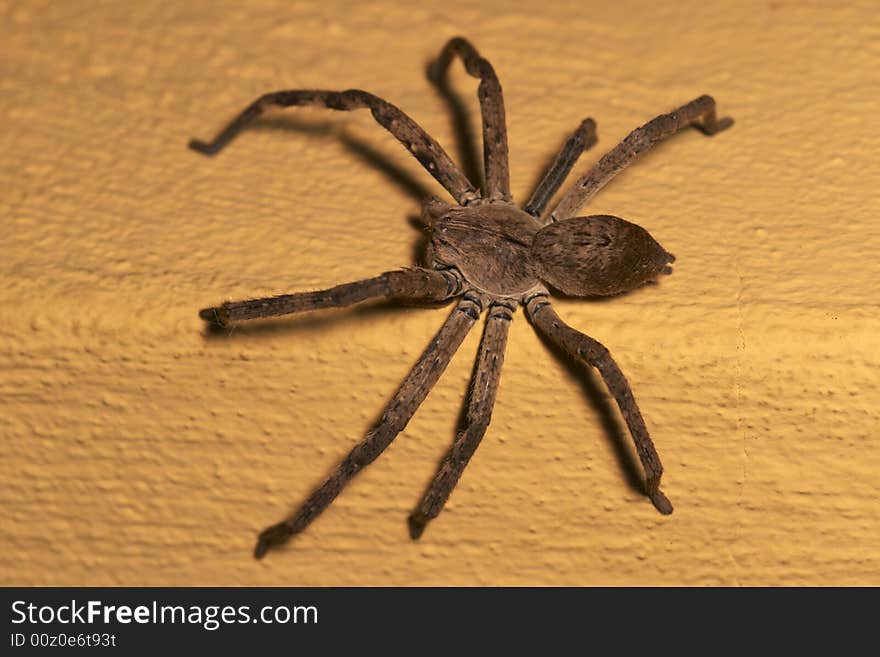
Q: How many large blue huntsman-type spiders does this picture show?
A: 0